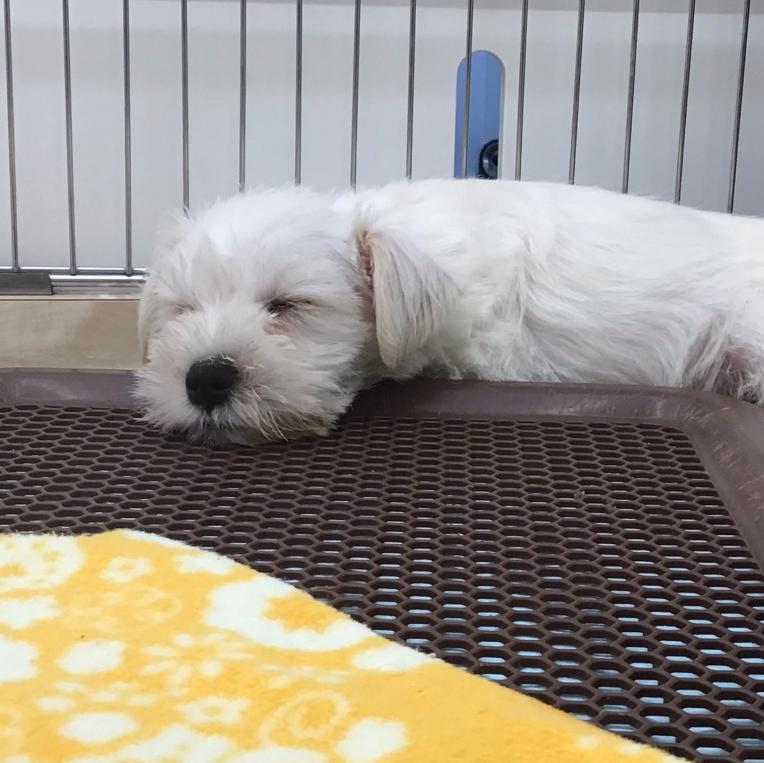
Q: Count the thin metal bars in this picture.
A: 14